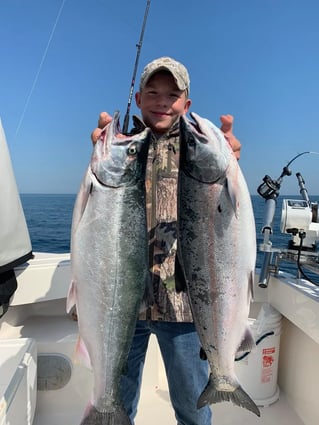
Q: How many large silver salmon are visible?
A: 2